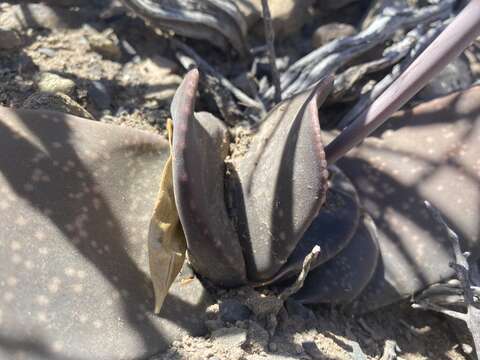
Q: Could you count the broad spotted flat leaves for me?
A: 2